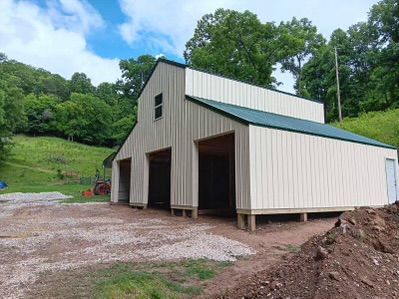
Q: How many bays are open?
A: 3